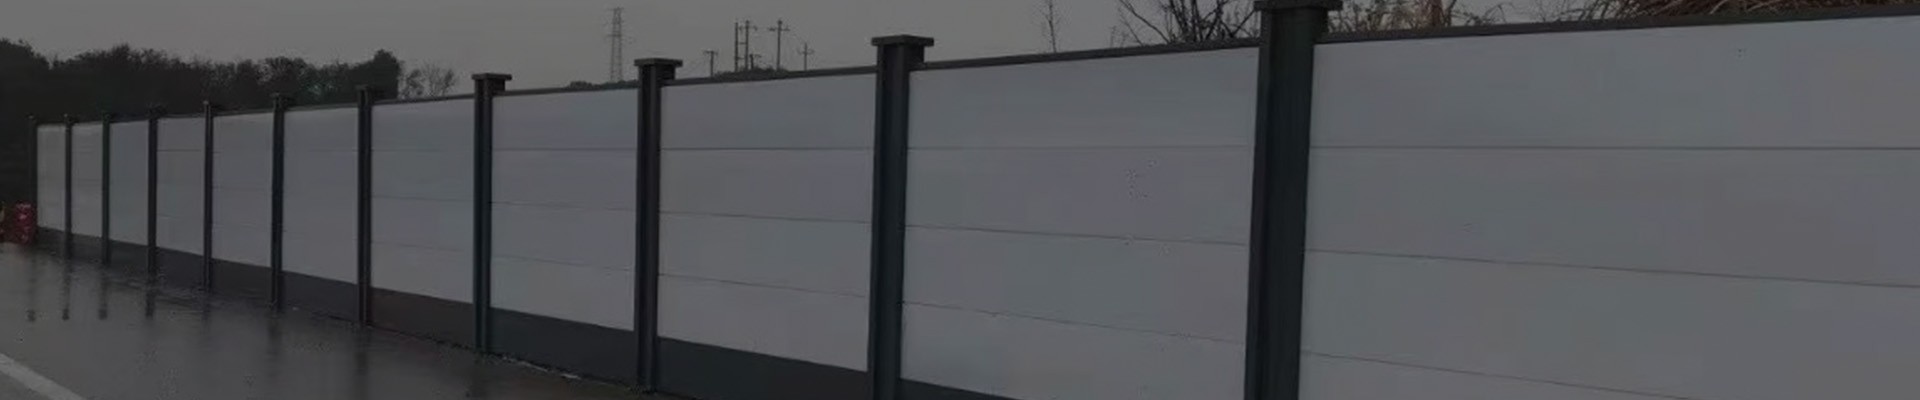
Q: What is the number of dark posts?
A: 11